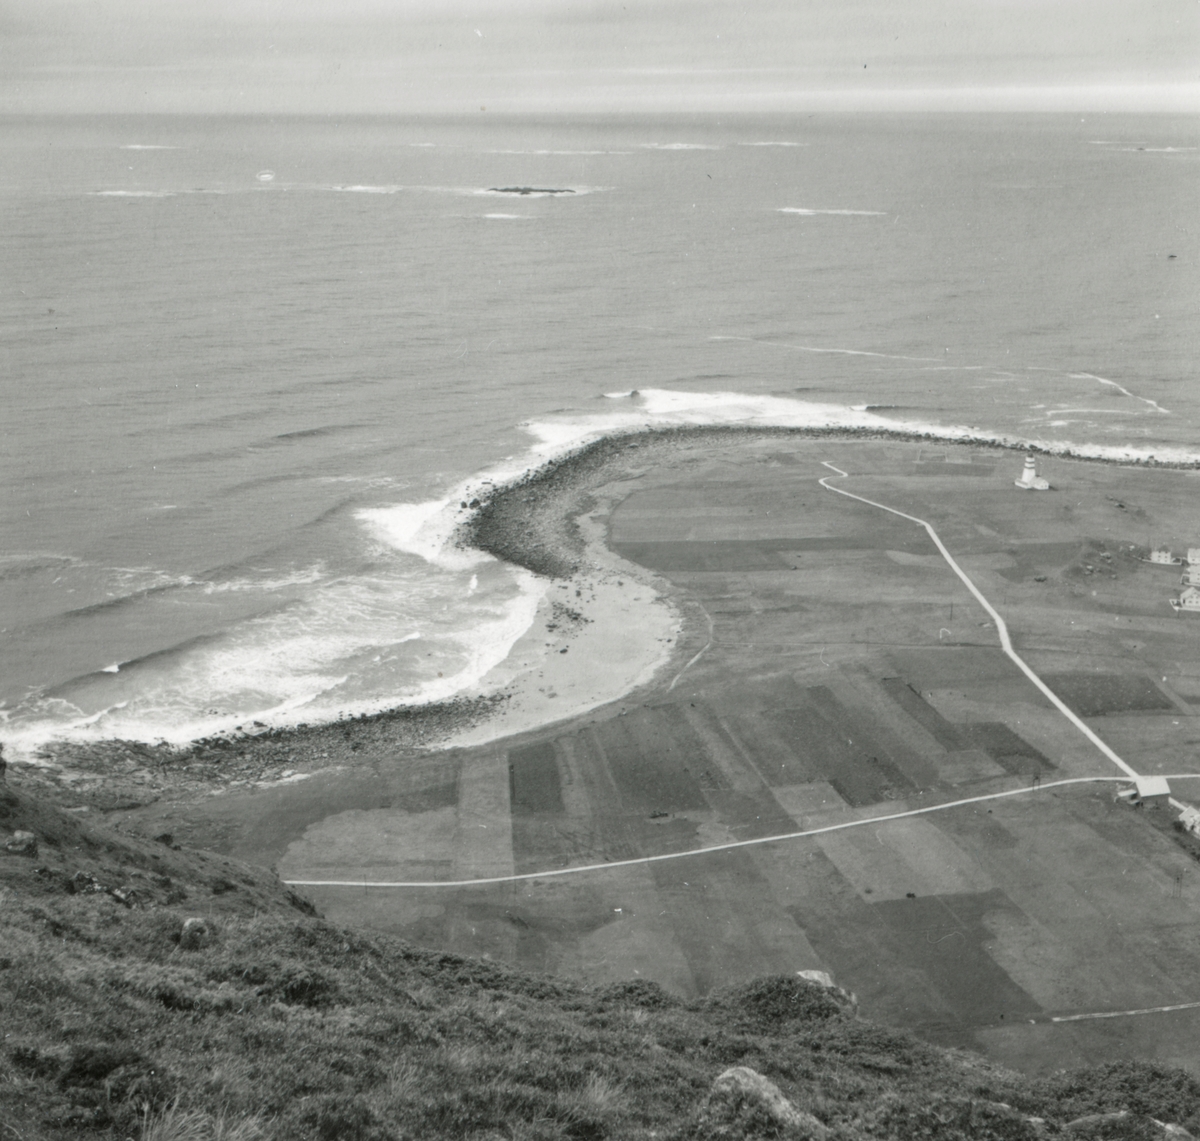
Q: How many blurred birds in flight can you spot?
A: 0